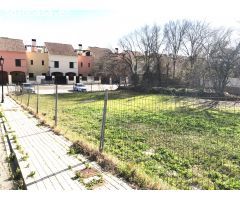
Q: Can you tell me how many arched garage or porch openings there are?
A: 4